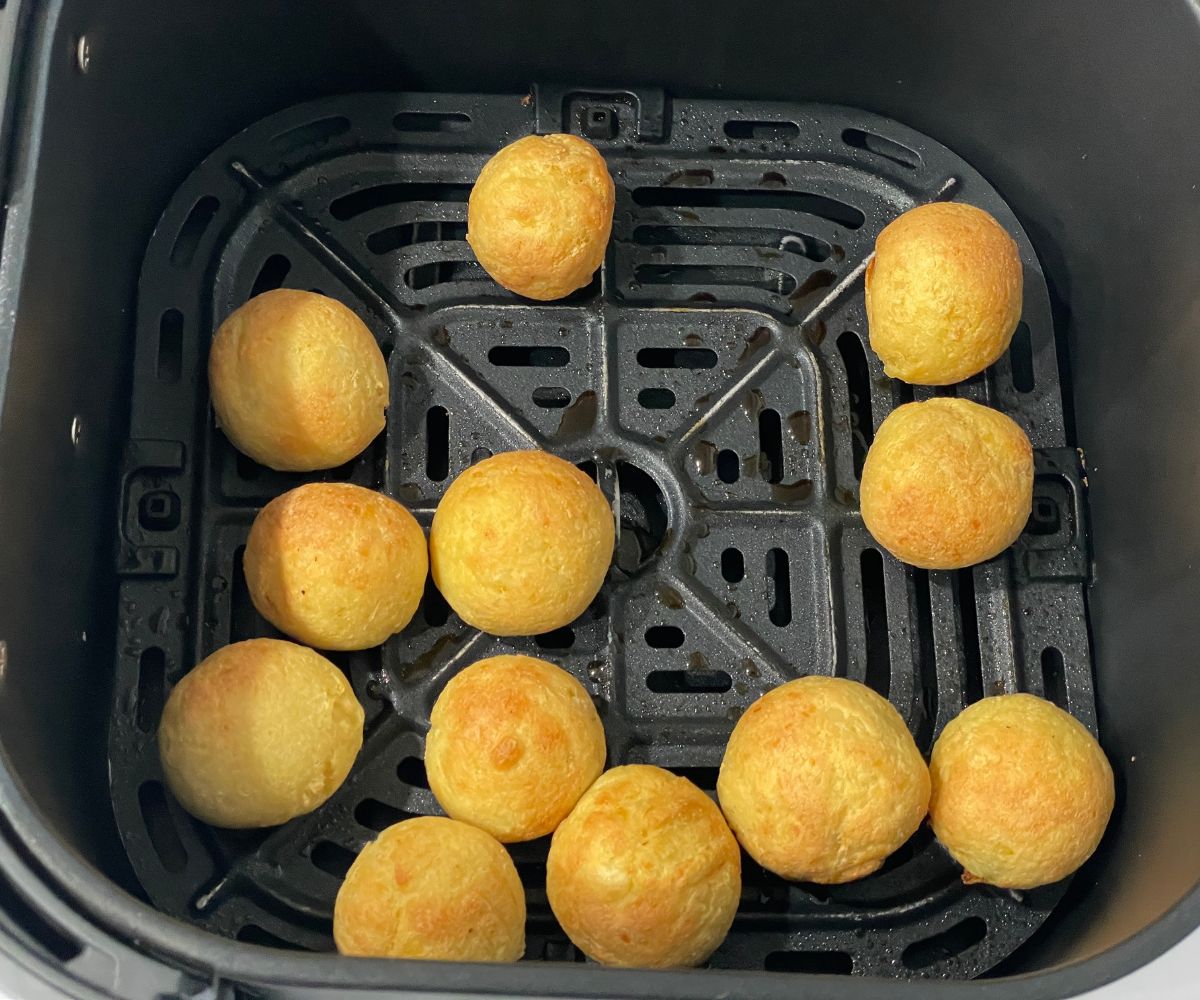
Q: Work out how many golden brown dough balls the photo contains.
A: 12